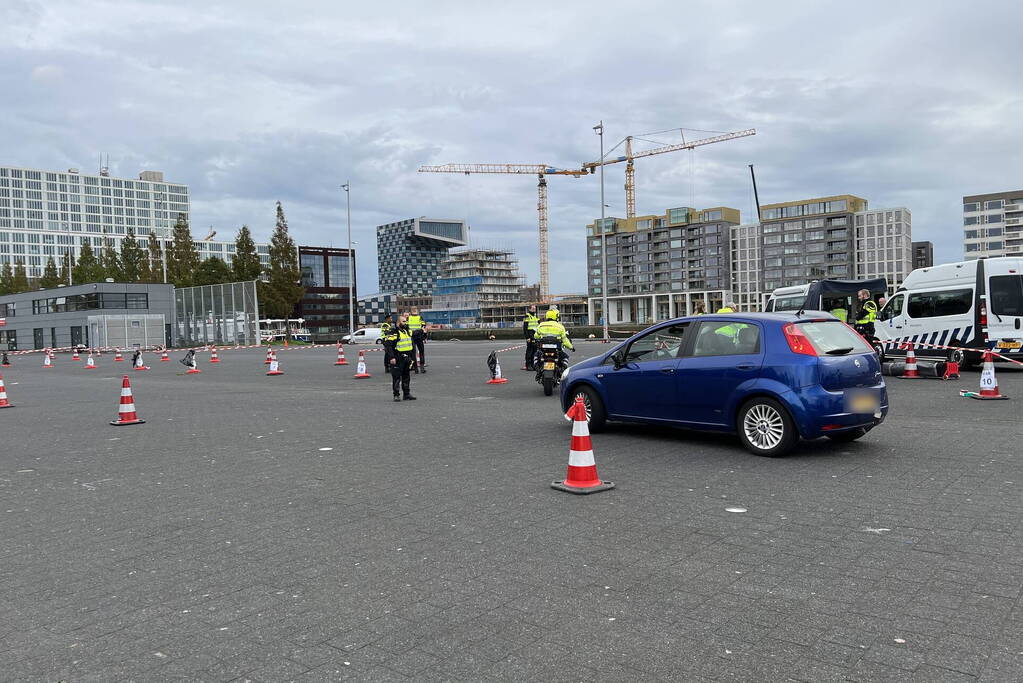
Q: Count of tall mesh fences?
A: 1